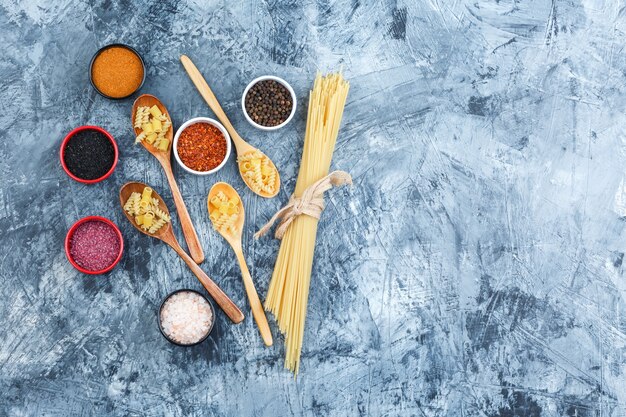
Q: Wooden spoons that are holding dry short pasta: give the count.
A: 4